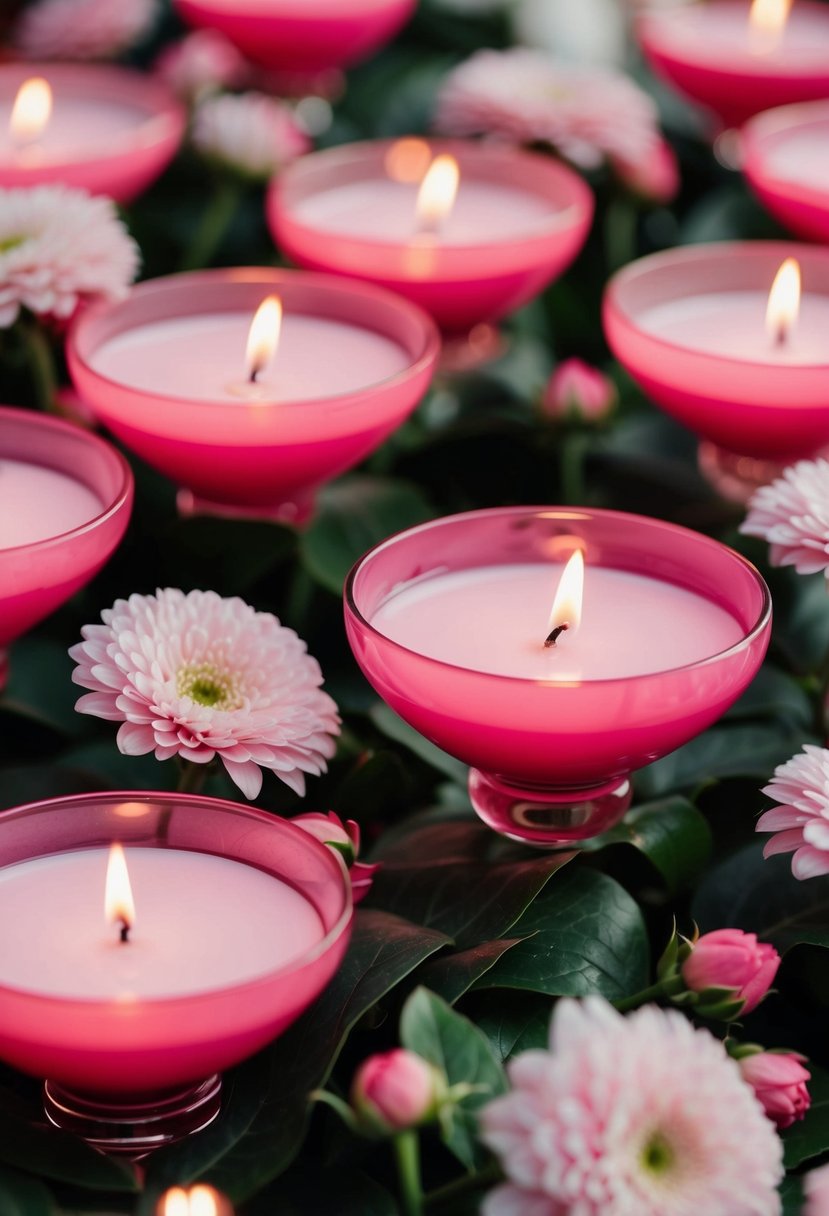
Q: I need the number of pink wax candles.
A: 10